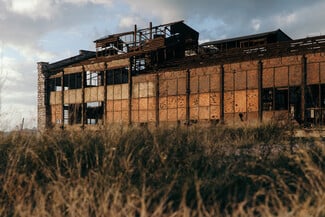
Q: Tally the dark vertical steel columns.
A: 9